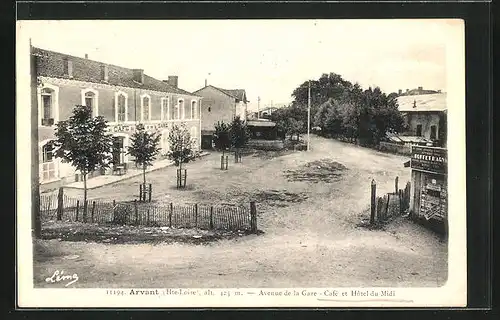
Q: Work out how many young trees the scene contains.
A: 5